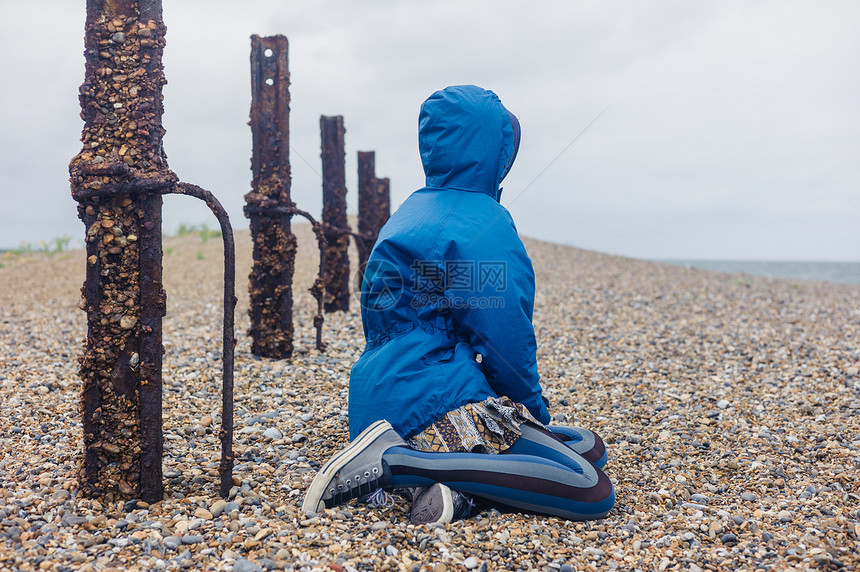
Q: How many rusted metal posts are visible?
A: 5